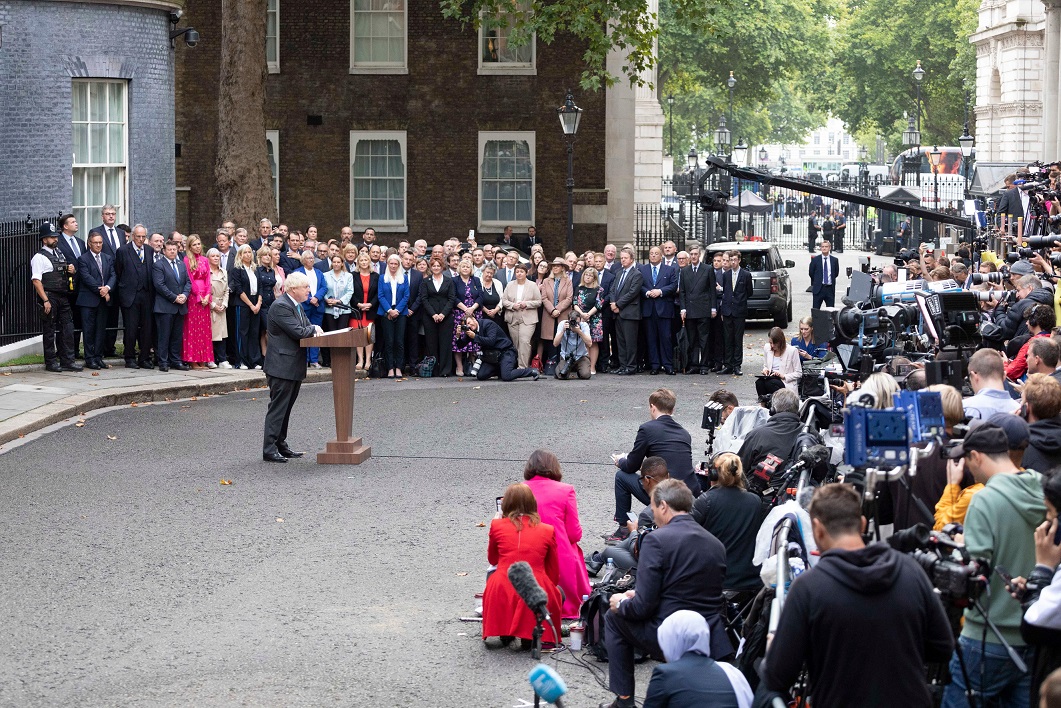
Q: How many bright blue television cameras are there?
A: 2